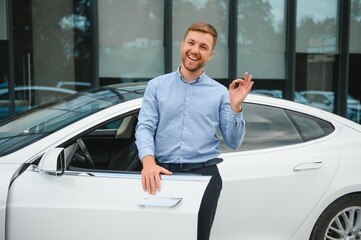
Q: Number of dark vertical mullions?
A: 6